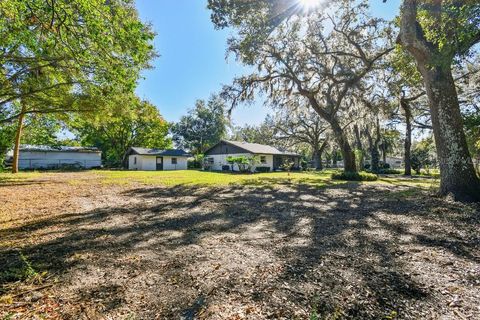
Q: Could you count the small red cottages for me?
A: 0